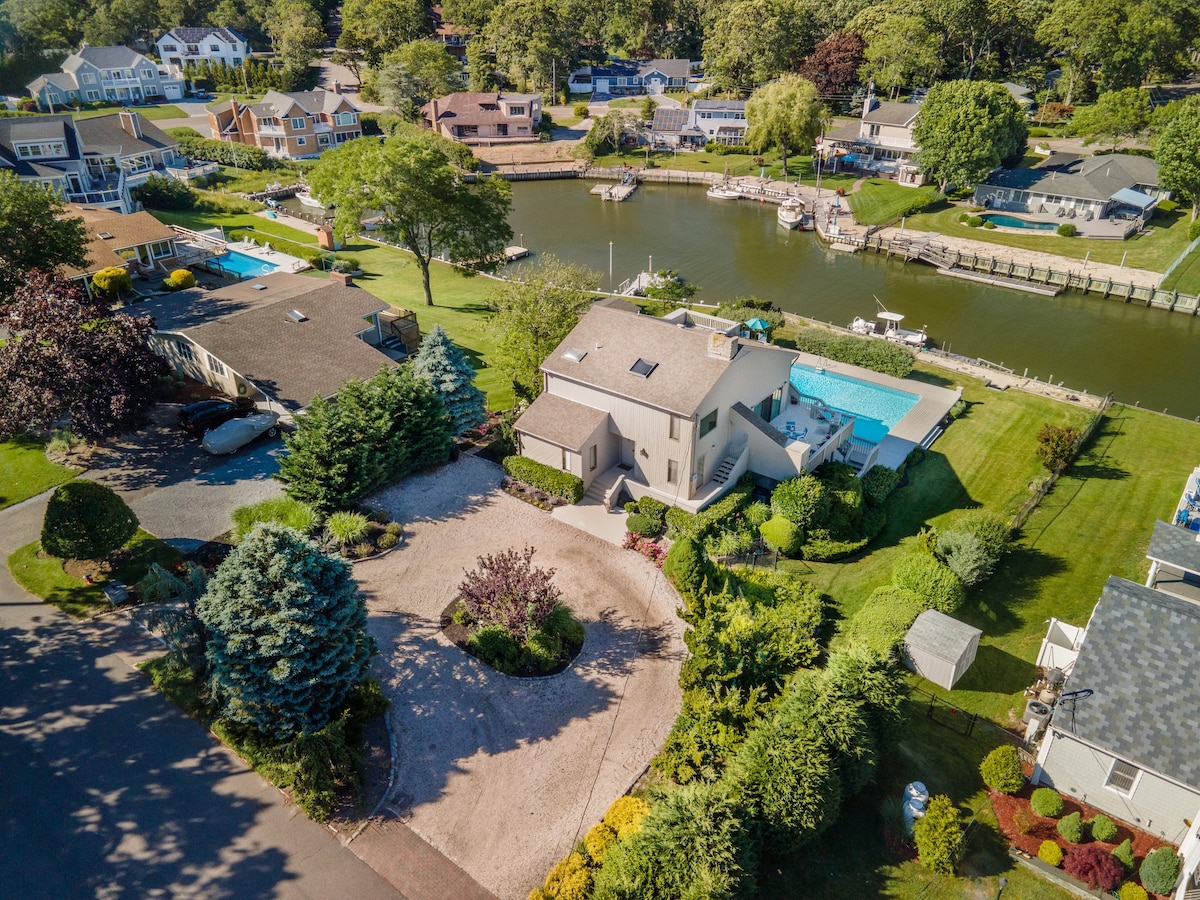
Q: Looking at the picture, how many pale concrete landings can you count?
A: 1